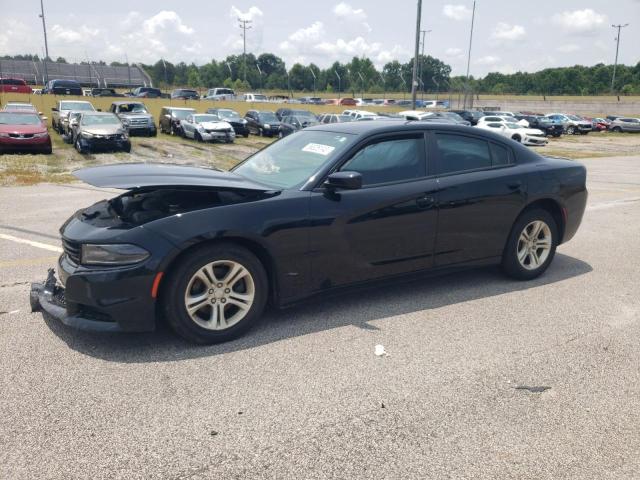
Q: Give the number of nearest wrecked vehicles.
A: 1